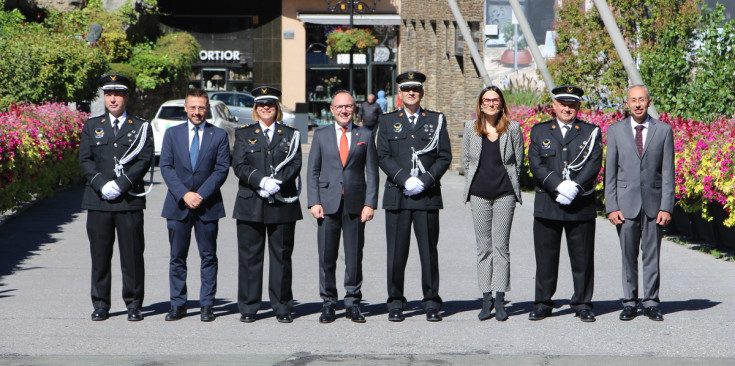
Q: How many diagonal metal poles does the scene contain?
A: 3